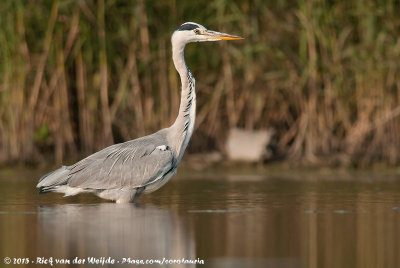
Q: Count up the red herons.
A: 0